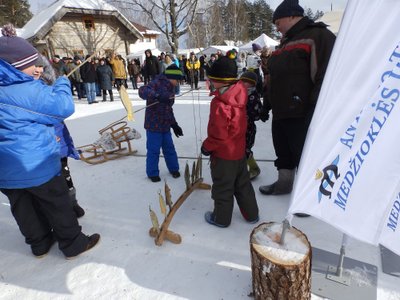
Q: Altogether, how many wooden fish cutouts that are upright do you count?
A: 7